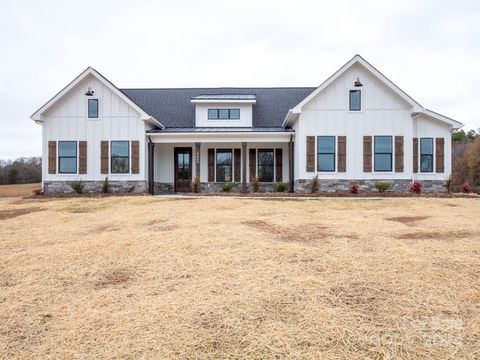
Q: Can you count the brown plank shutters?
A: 14